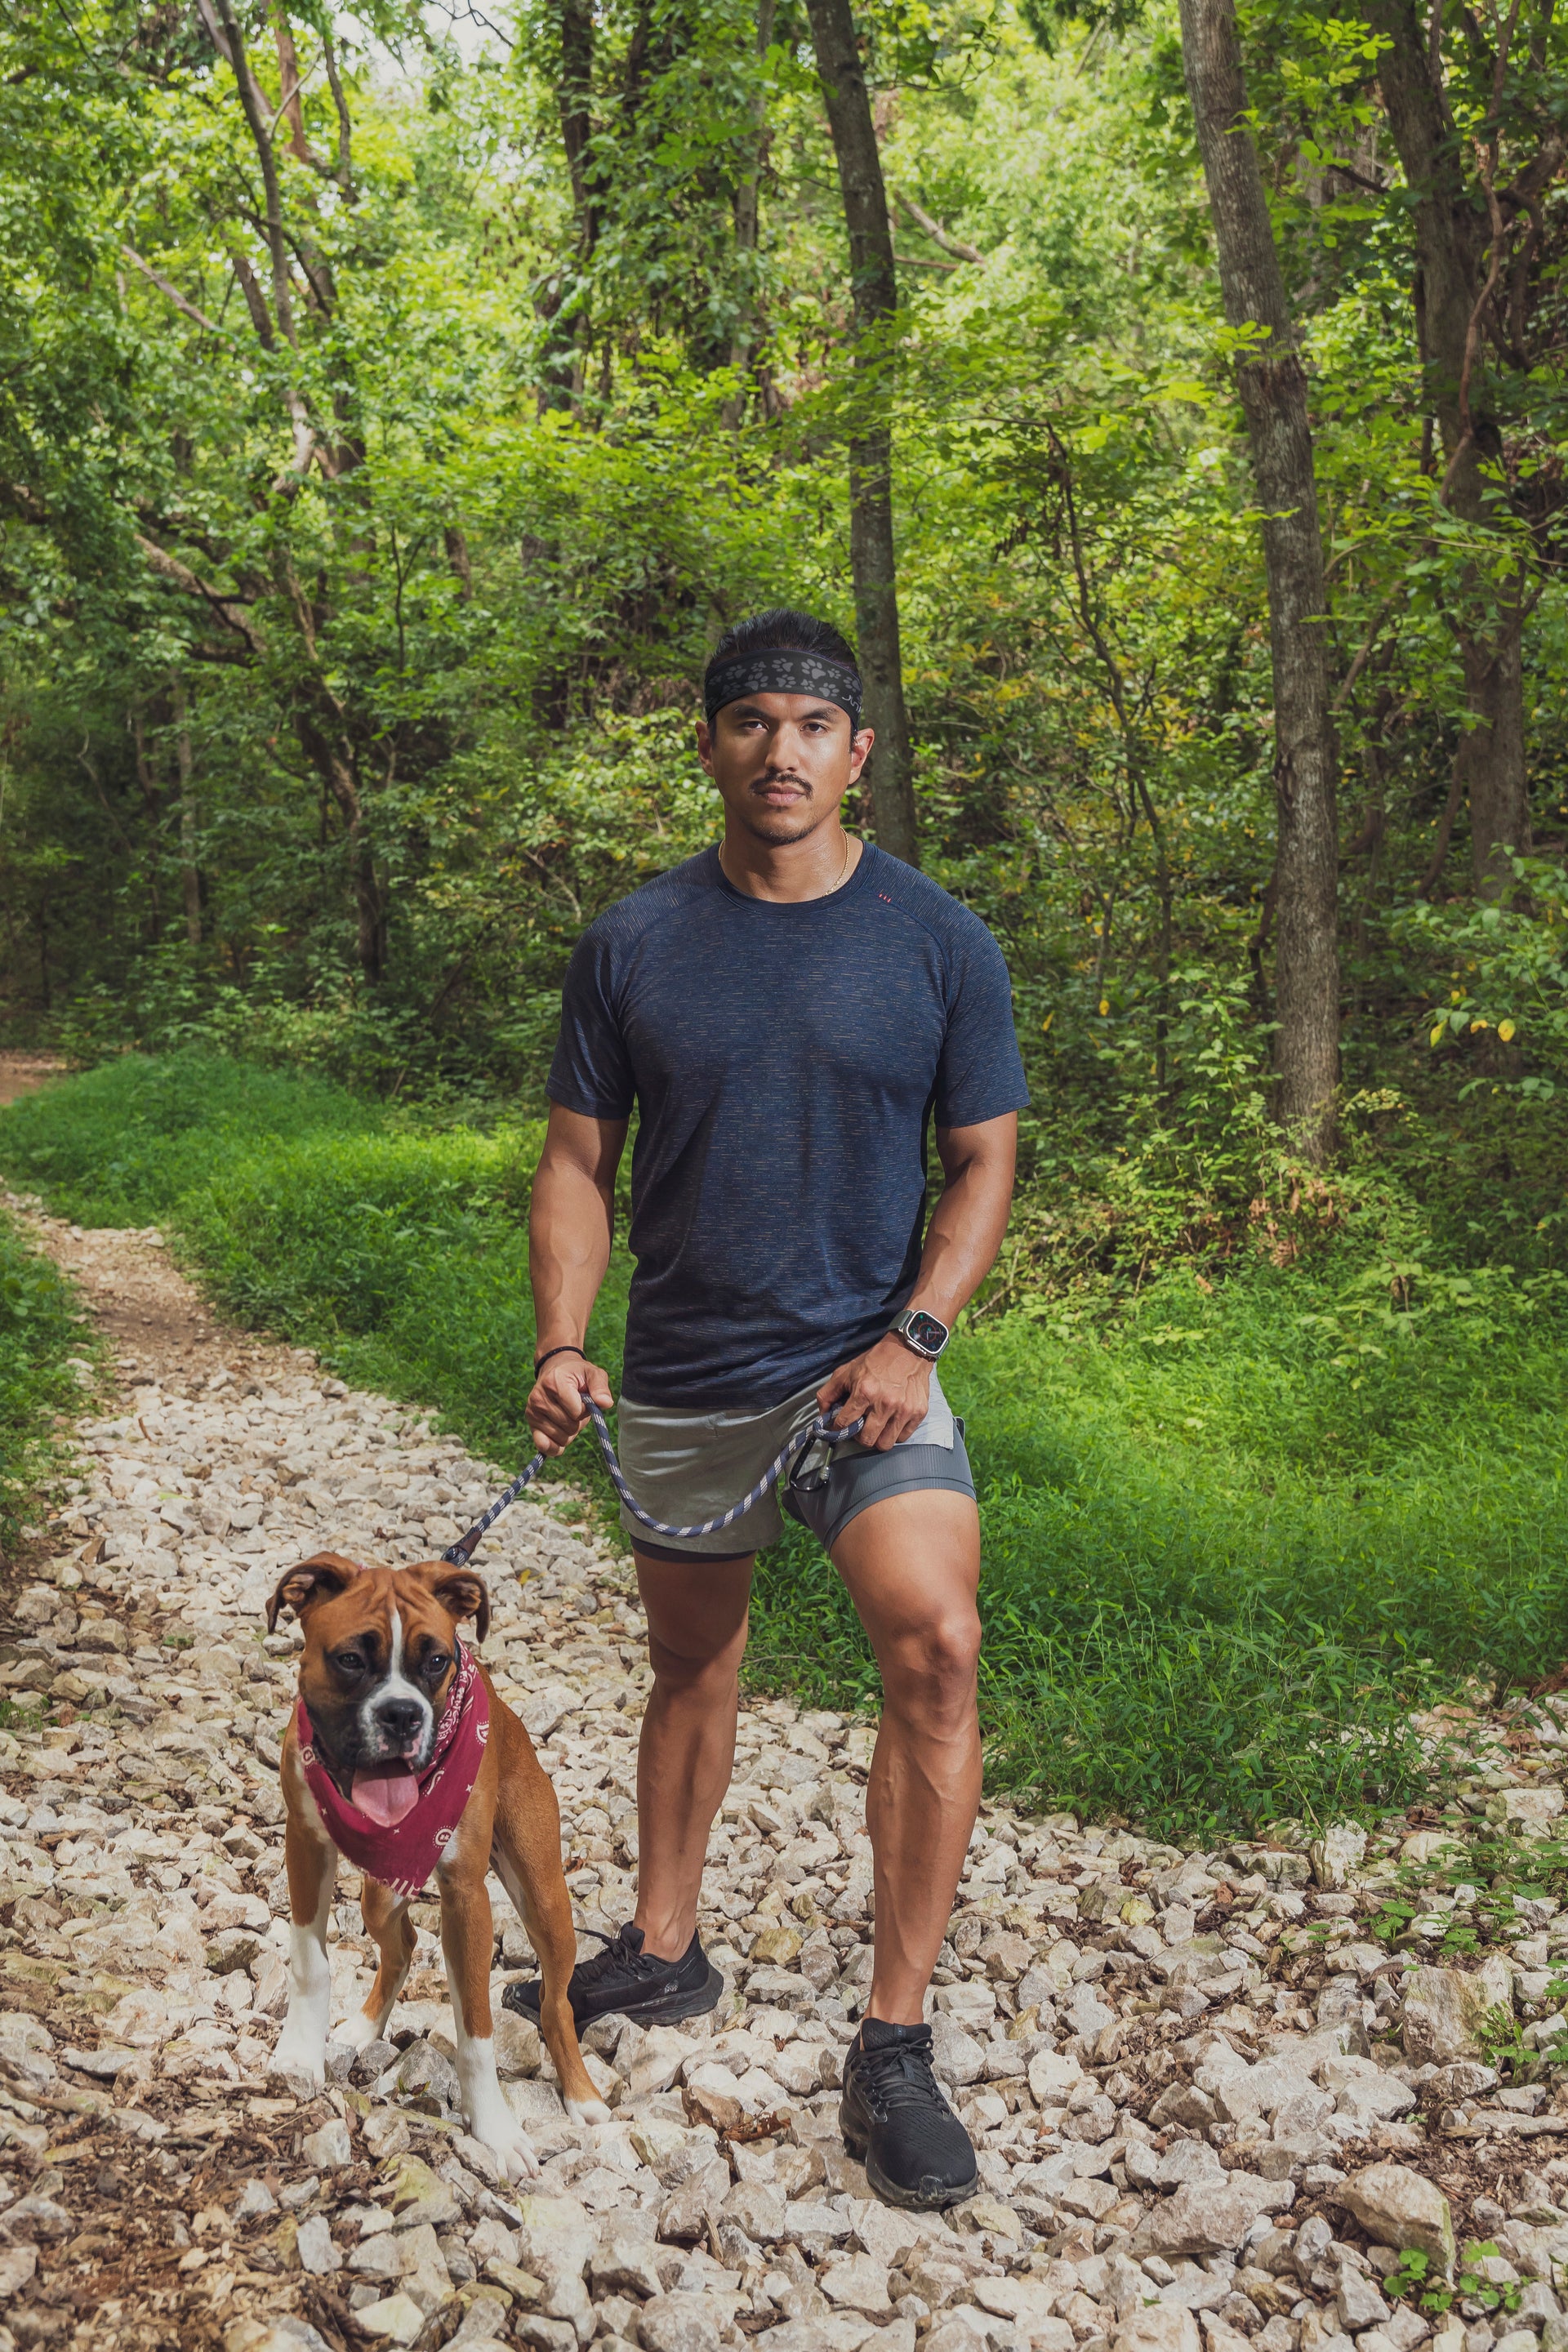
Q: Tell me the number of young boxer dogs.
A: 1